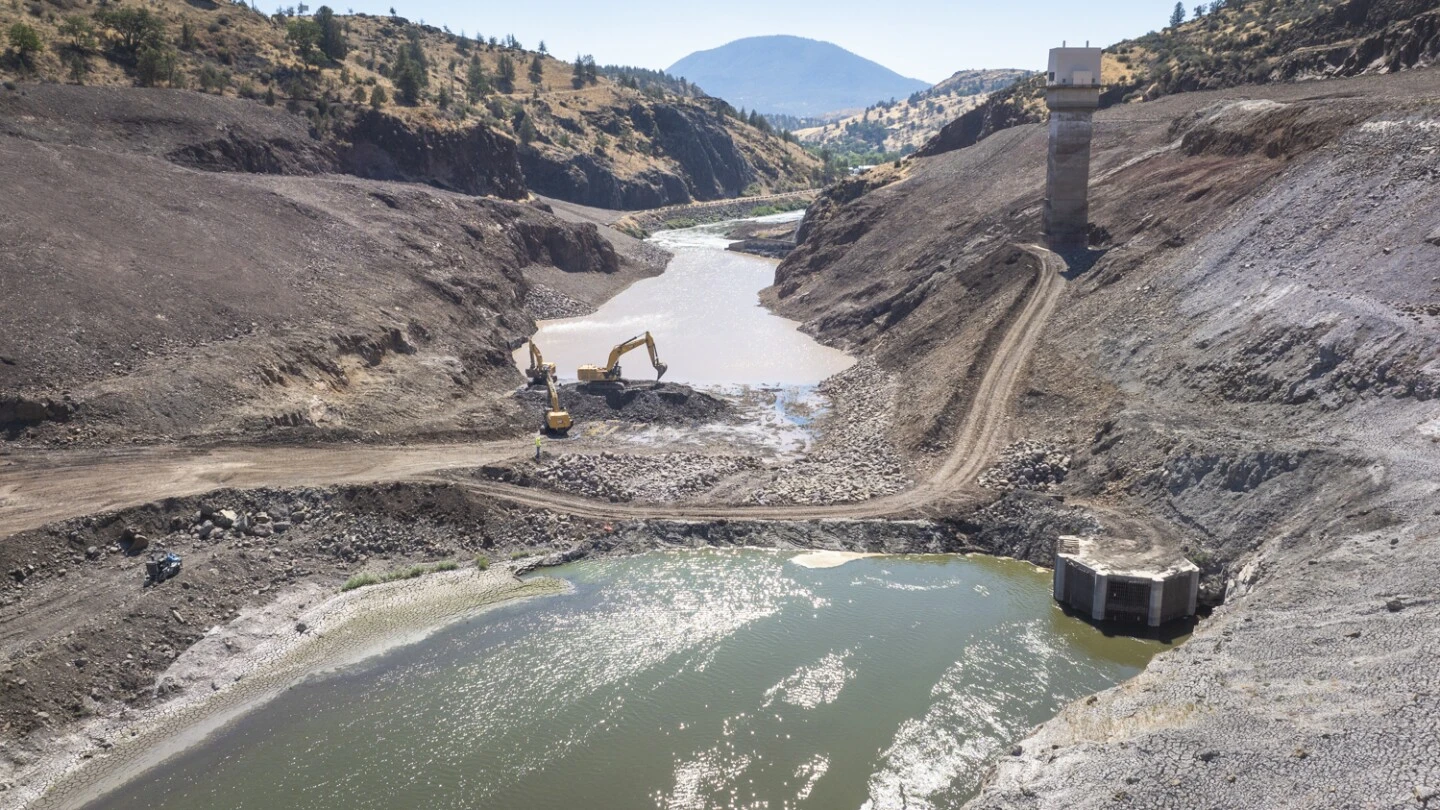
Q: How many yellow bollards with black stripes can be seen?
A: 0